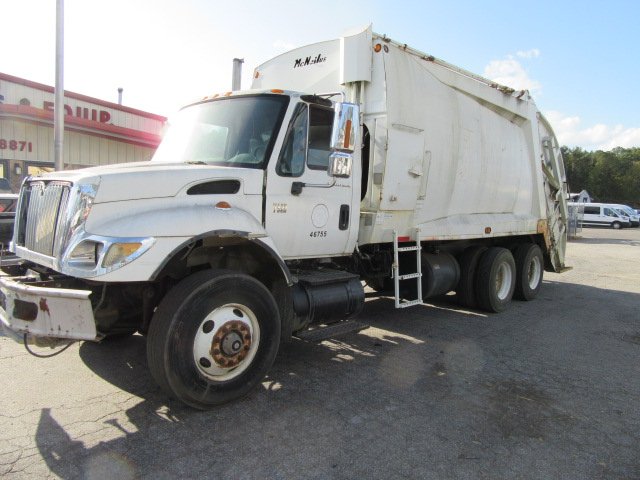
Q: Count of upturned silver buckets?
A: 0